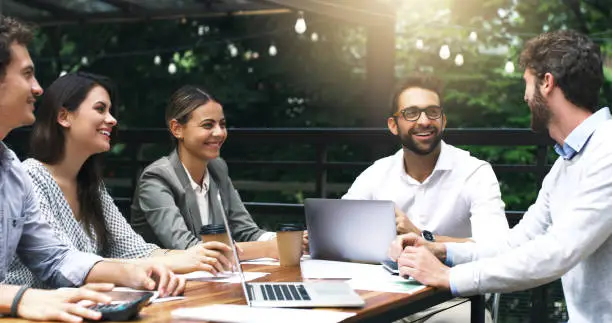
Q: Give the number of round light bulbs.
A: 13